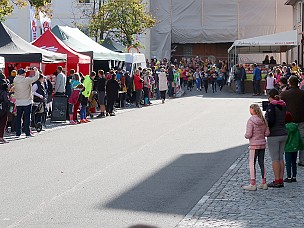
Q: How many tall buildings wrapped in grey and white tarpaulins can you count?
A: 1